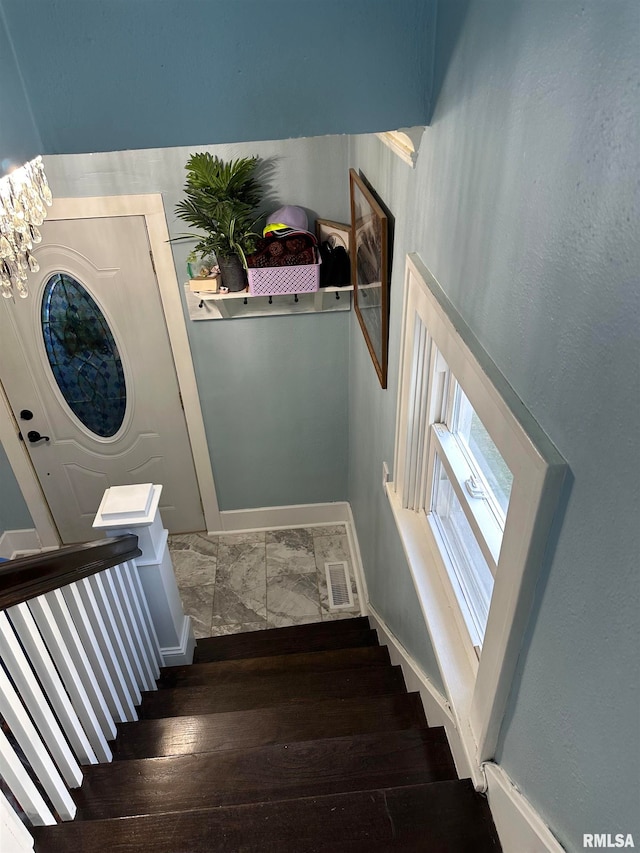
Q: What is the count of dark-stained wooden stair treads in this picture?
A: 7